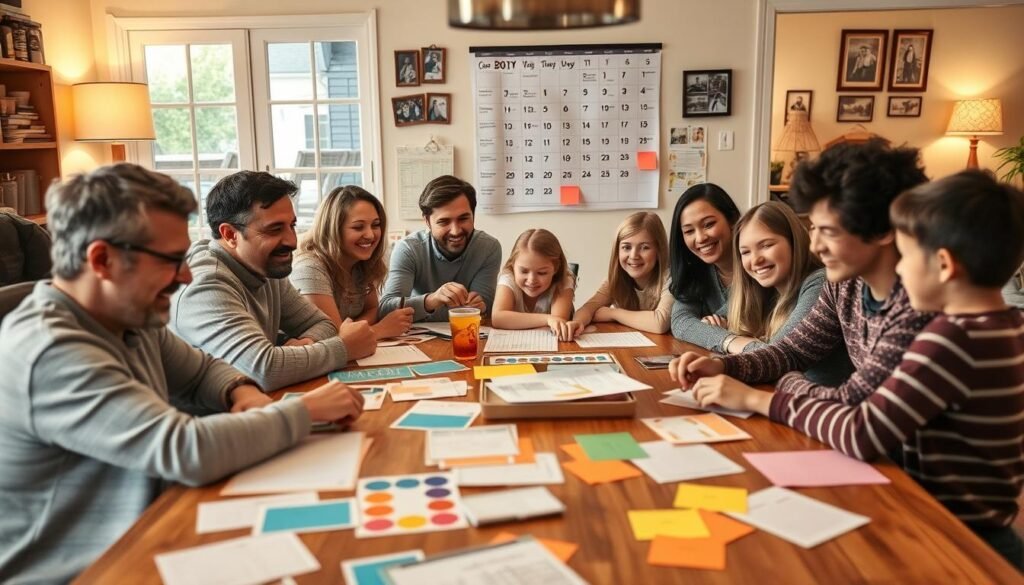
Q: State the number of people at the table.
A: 10